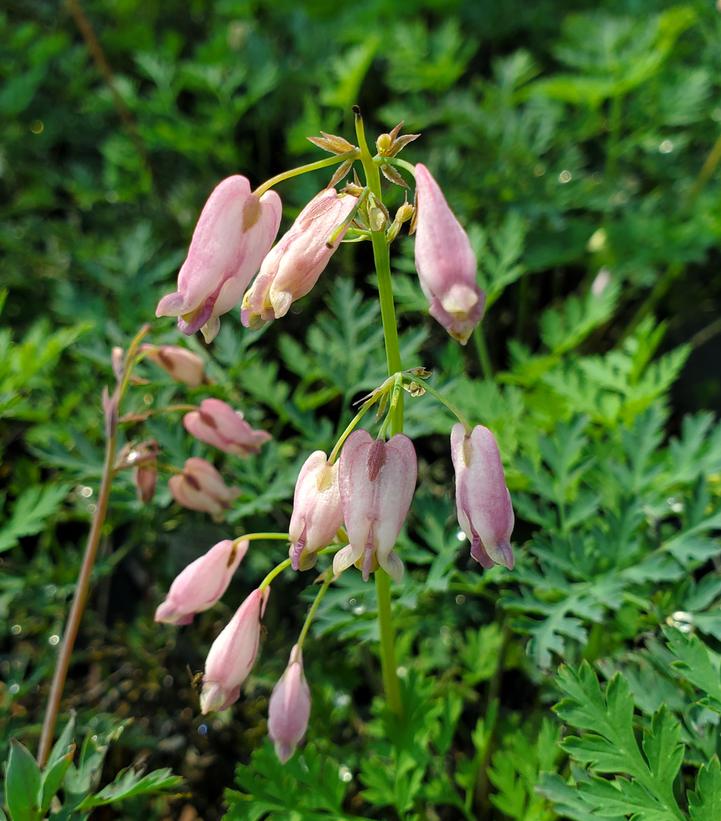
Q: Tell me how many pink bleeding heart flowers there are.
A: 12